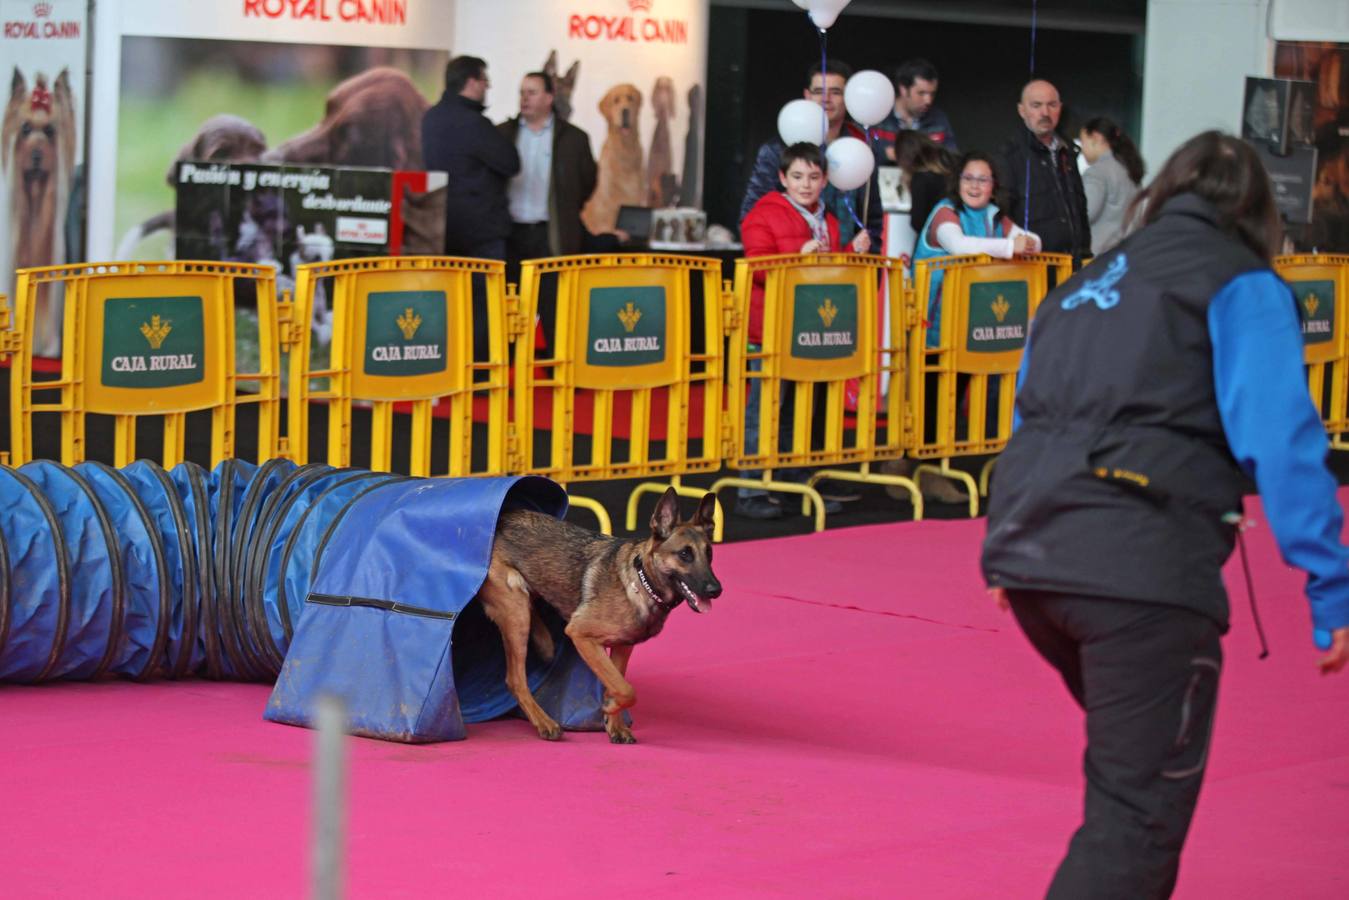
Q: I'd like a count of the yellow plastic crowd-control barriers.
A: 6